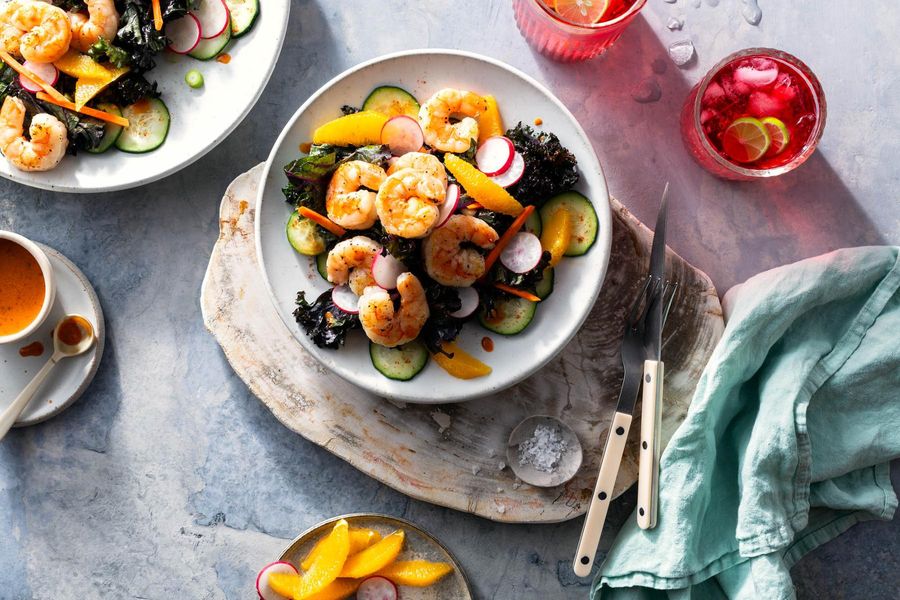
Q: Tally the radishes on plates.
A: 13